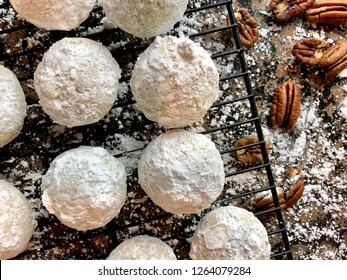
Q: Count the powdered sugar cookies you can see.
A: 10